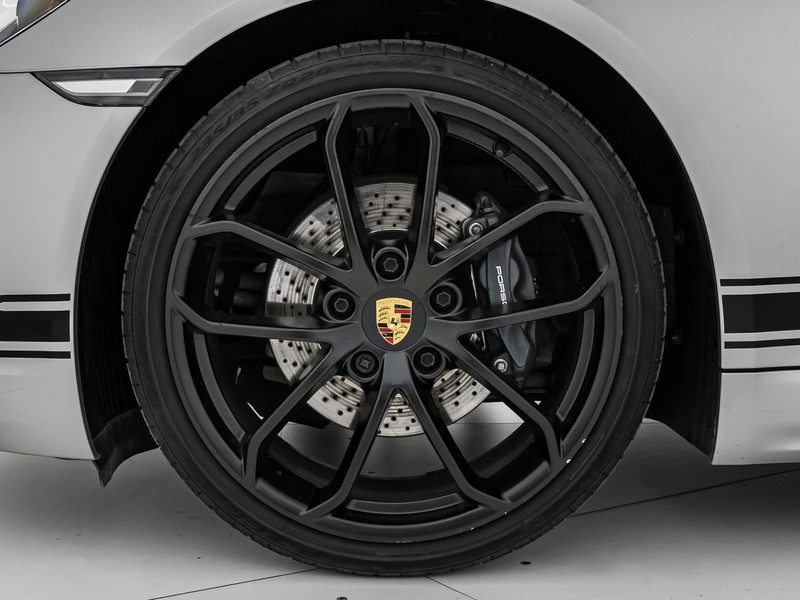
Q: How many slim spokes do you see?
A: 10